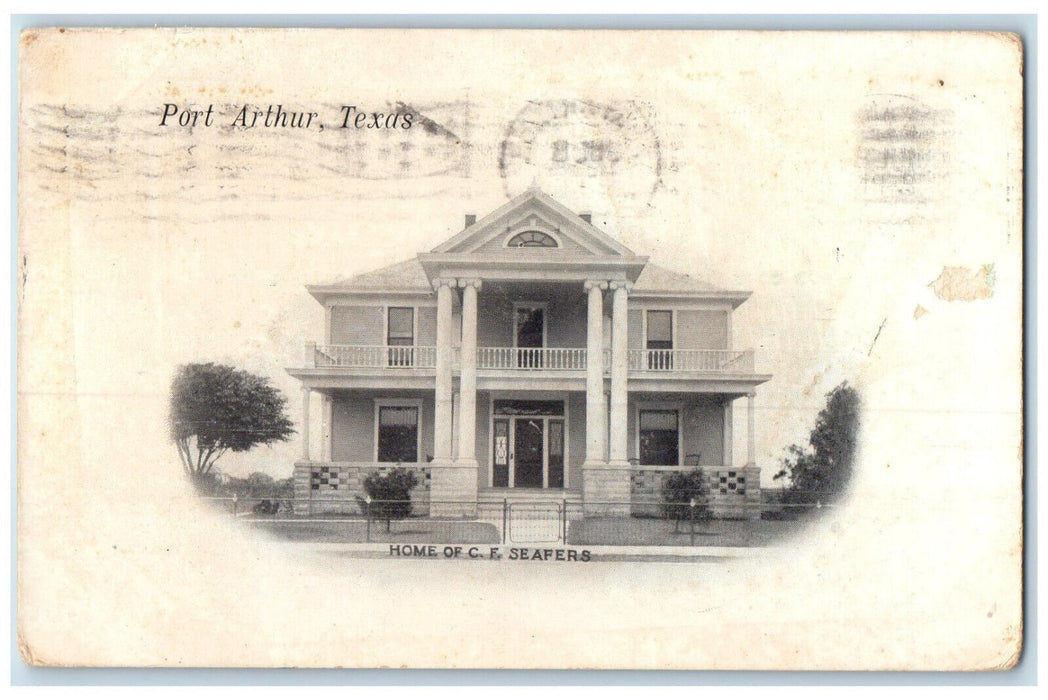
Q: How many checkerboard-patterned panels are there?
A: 2